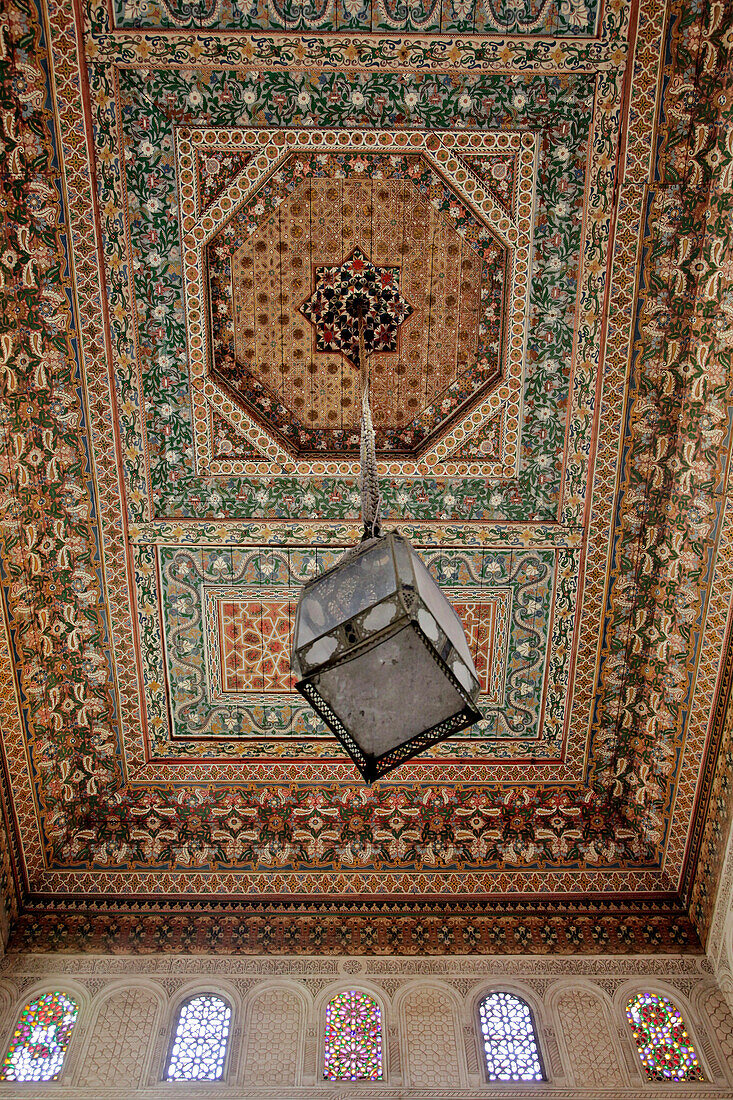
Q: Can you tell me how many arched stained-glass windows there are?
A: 5